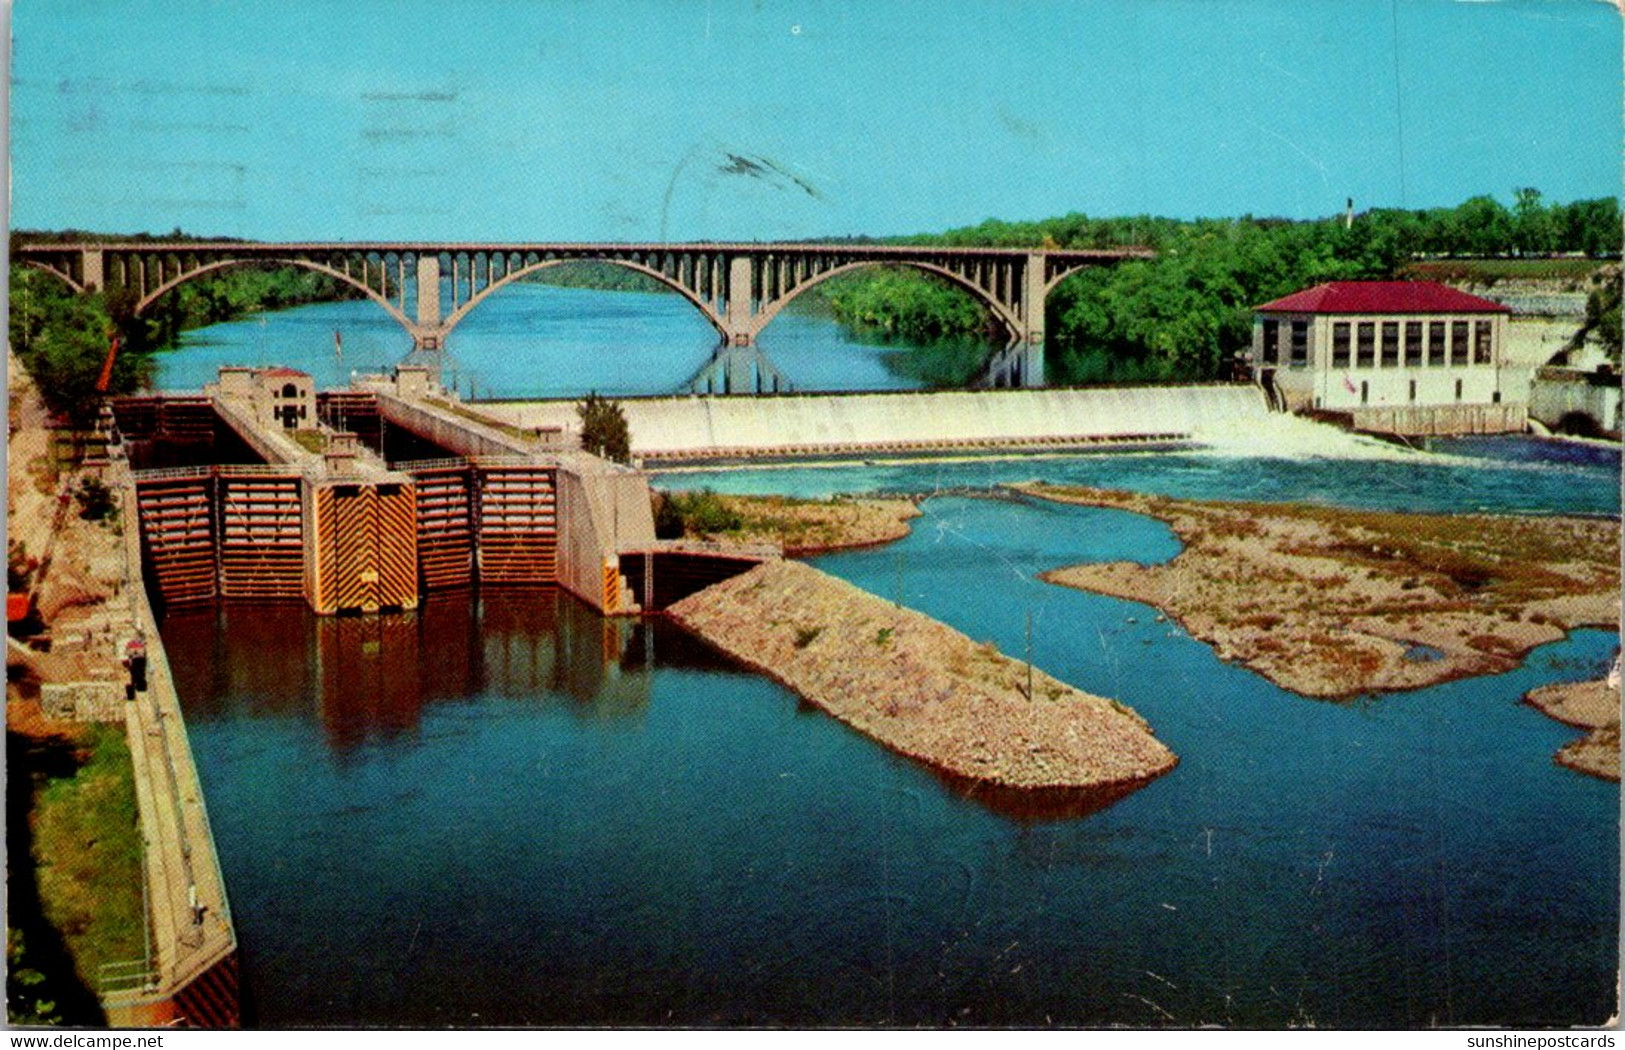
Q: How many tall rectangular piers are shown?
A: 4